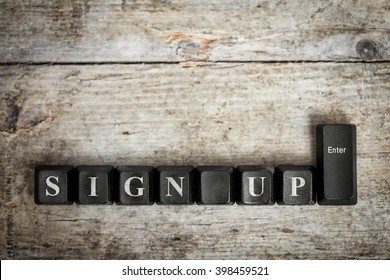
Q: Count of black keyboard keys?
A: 8